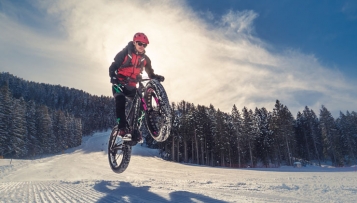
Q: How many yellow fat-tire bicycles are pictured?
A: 0